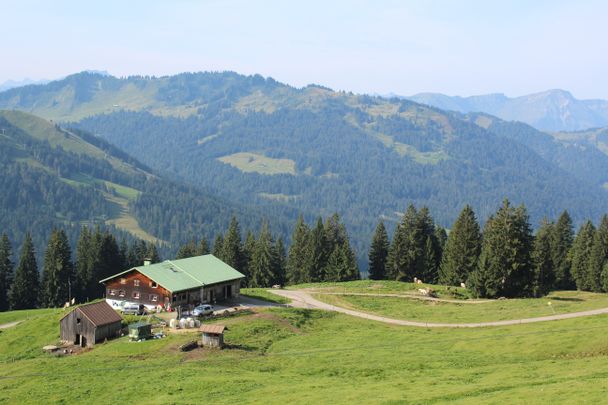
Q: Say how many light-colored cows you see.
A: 3